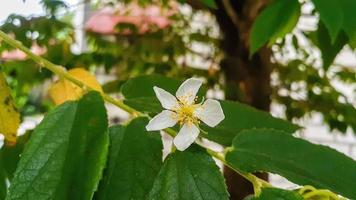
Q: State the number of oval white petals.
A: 5